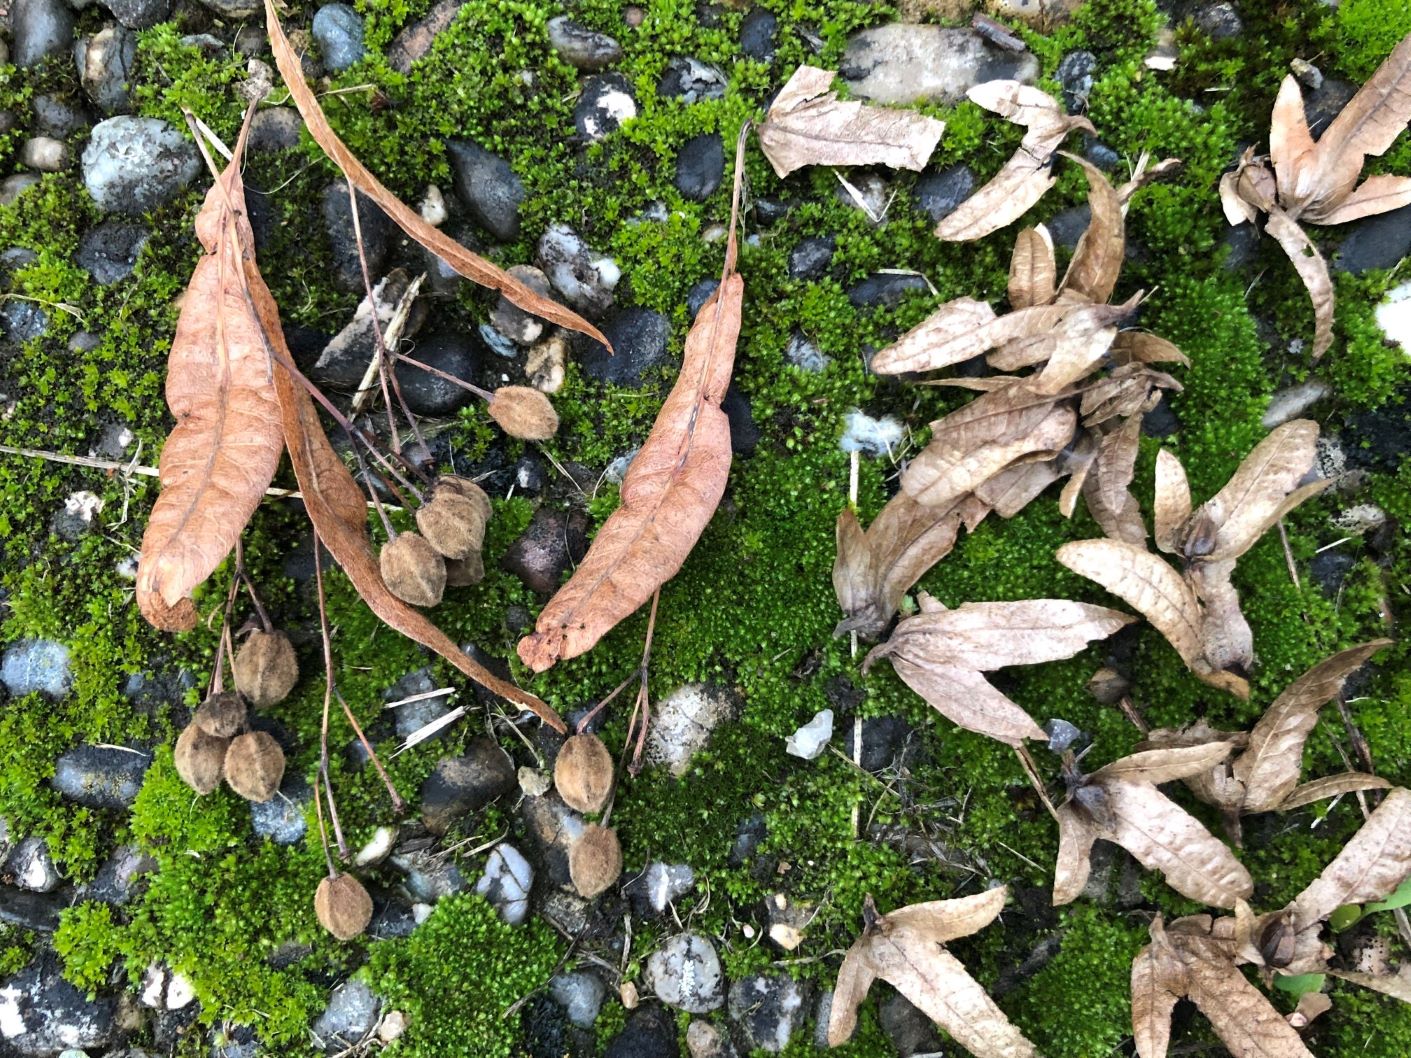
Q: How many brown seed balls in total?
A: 12